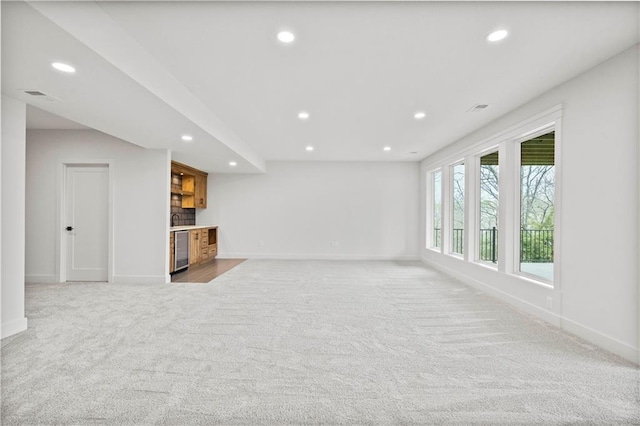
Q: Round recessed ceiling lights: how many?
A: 9